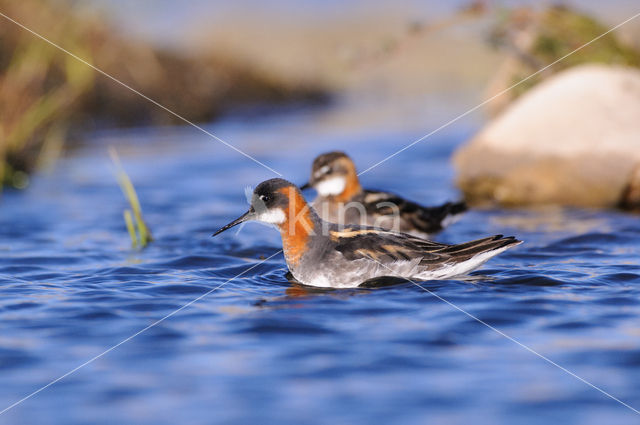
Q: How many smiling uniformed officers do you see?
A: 0